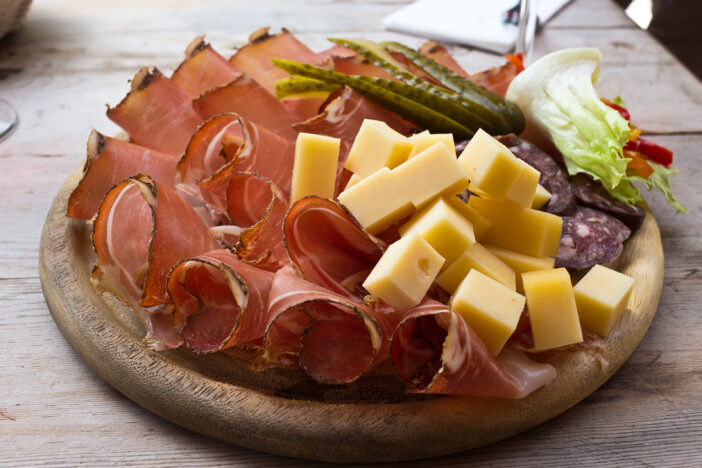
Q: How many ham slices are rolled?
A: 7